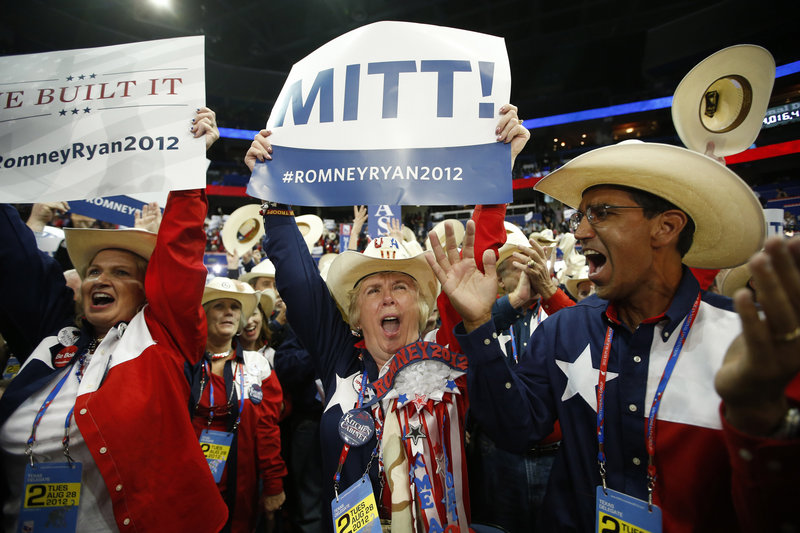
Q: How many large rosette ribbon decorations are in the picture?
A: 1